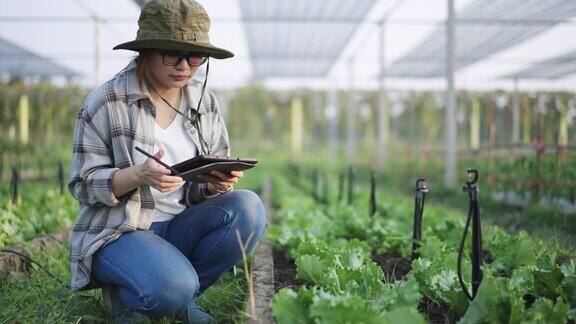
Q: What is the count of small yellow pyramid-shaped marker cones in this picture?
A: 0